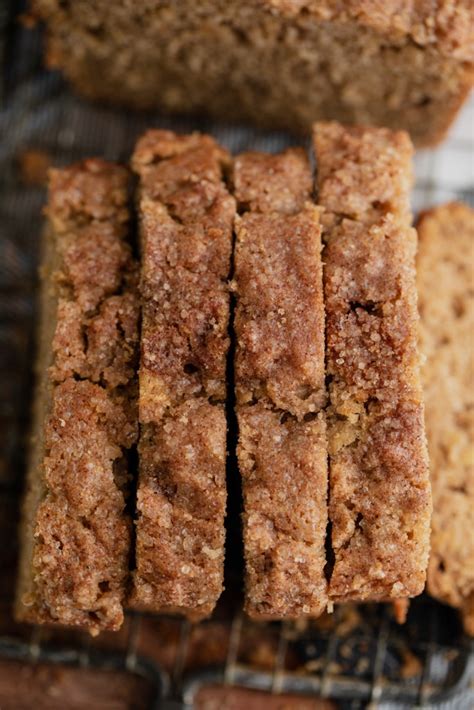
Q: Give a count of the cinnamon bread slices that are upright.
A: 4